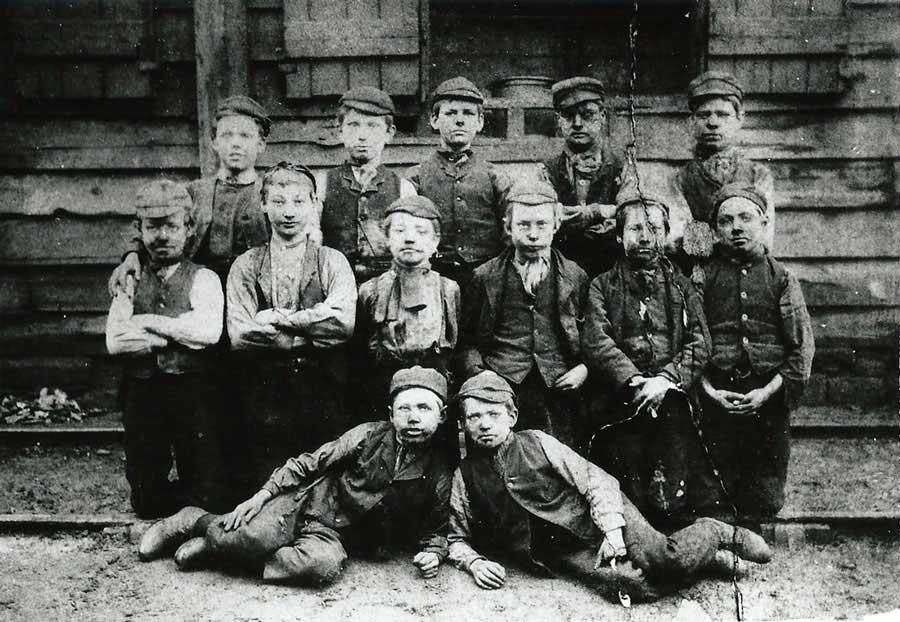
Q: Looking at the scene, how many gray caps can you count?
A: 13